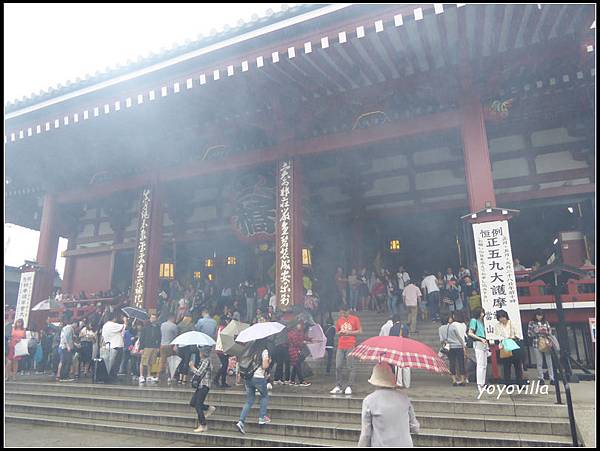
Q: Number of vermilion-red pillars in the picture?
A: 4